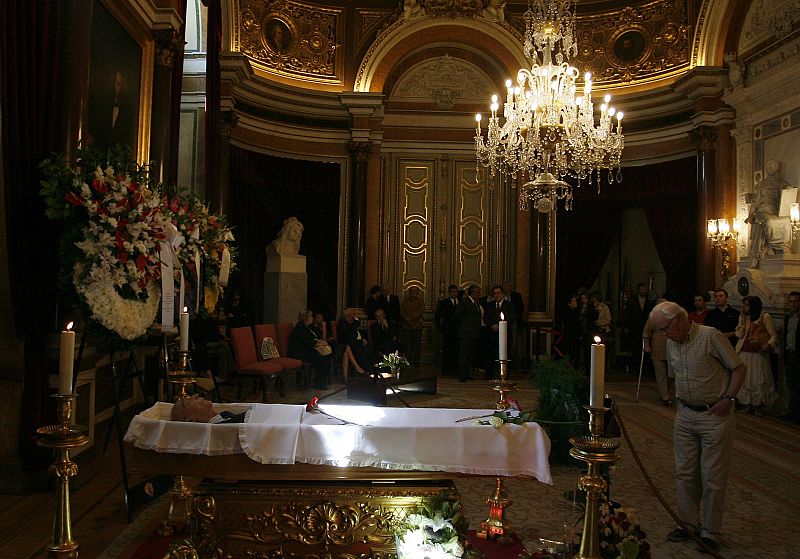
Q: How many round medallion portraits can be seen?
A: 2